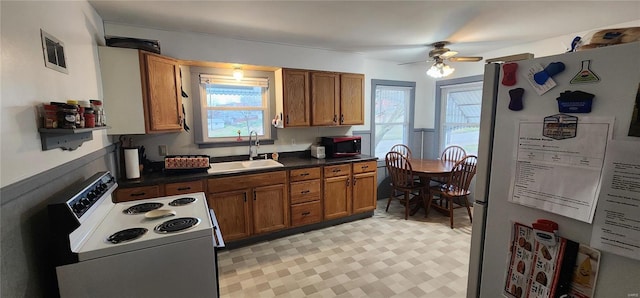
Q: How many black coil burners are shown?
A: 4